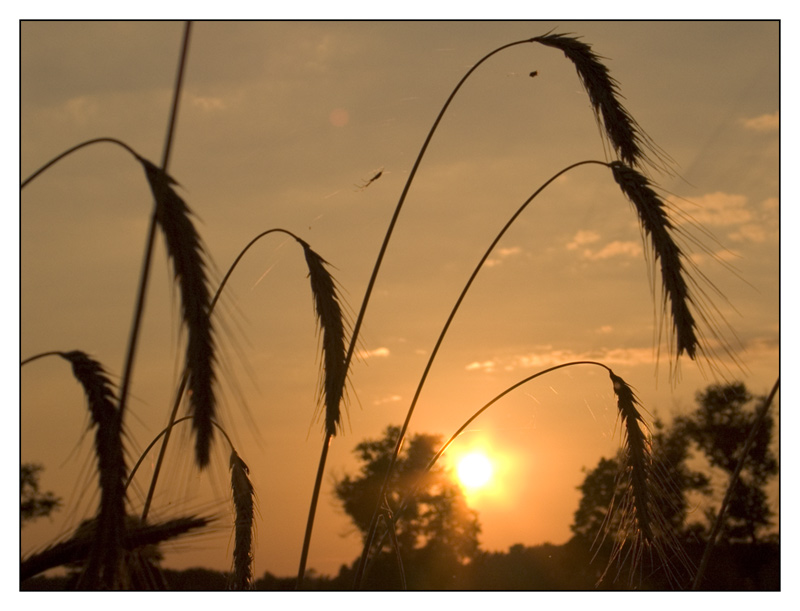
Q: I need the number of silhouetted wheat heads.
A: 8